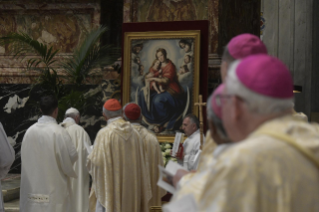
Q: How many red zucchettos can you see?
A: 2